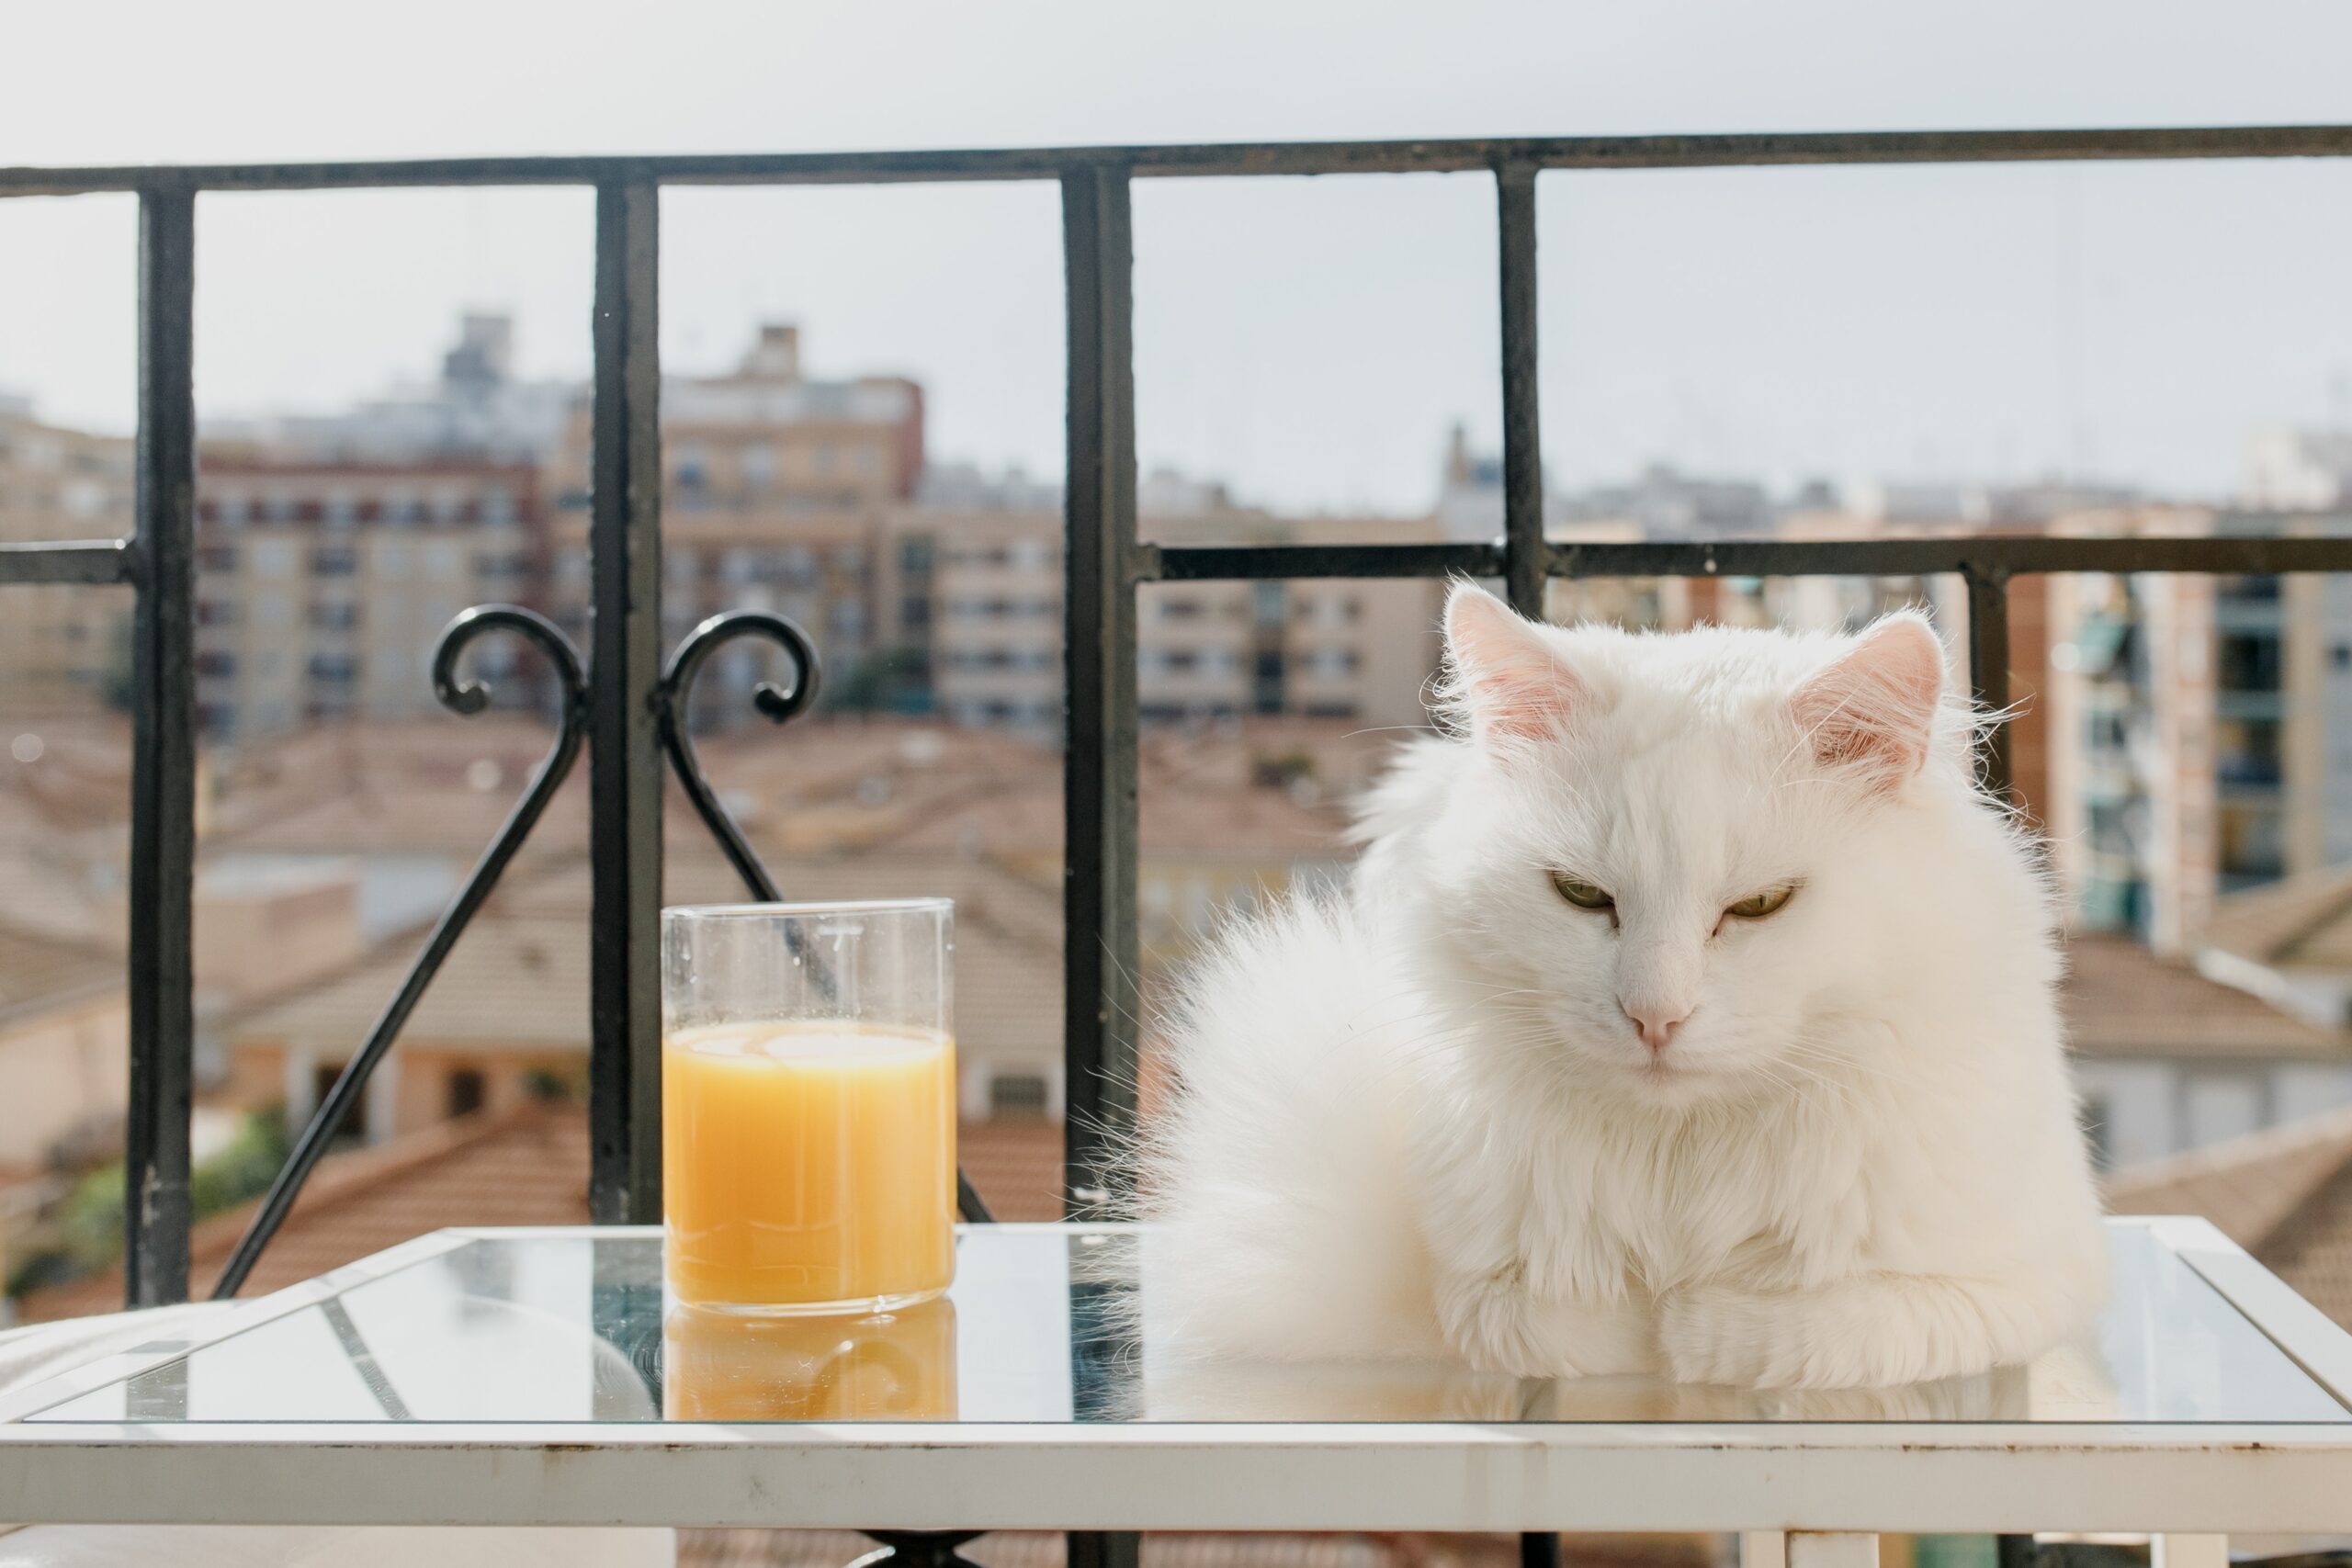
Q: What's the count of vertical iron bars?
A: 5